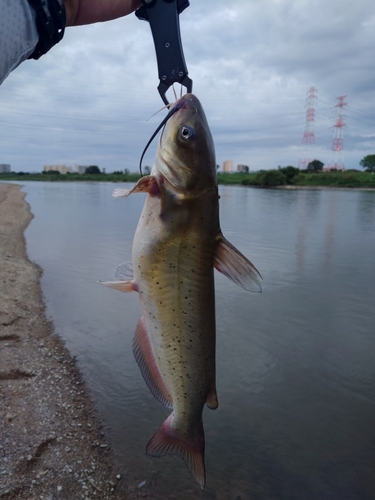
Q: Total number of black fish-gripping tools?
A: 1